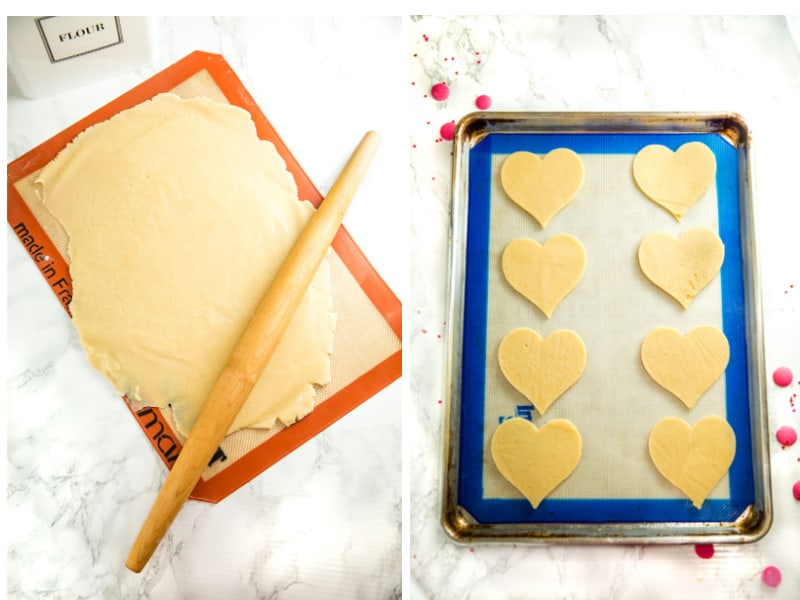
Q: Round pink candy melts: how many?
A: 8